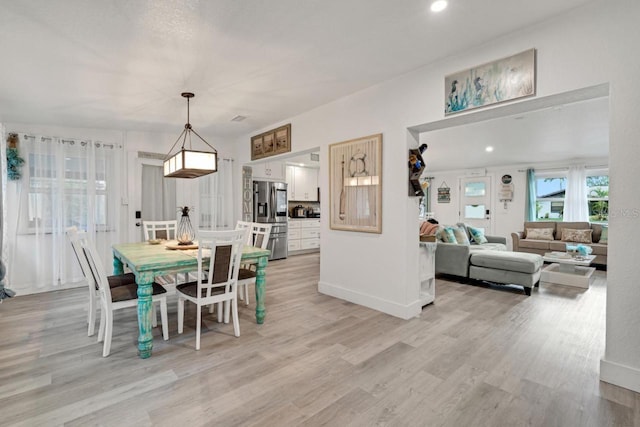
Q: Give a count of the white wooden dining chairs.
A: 6